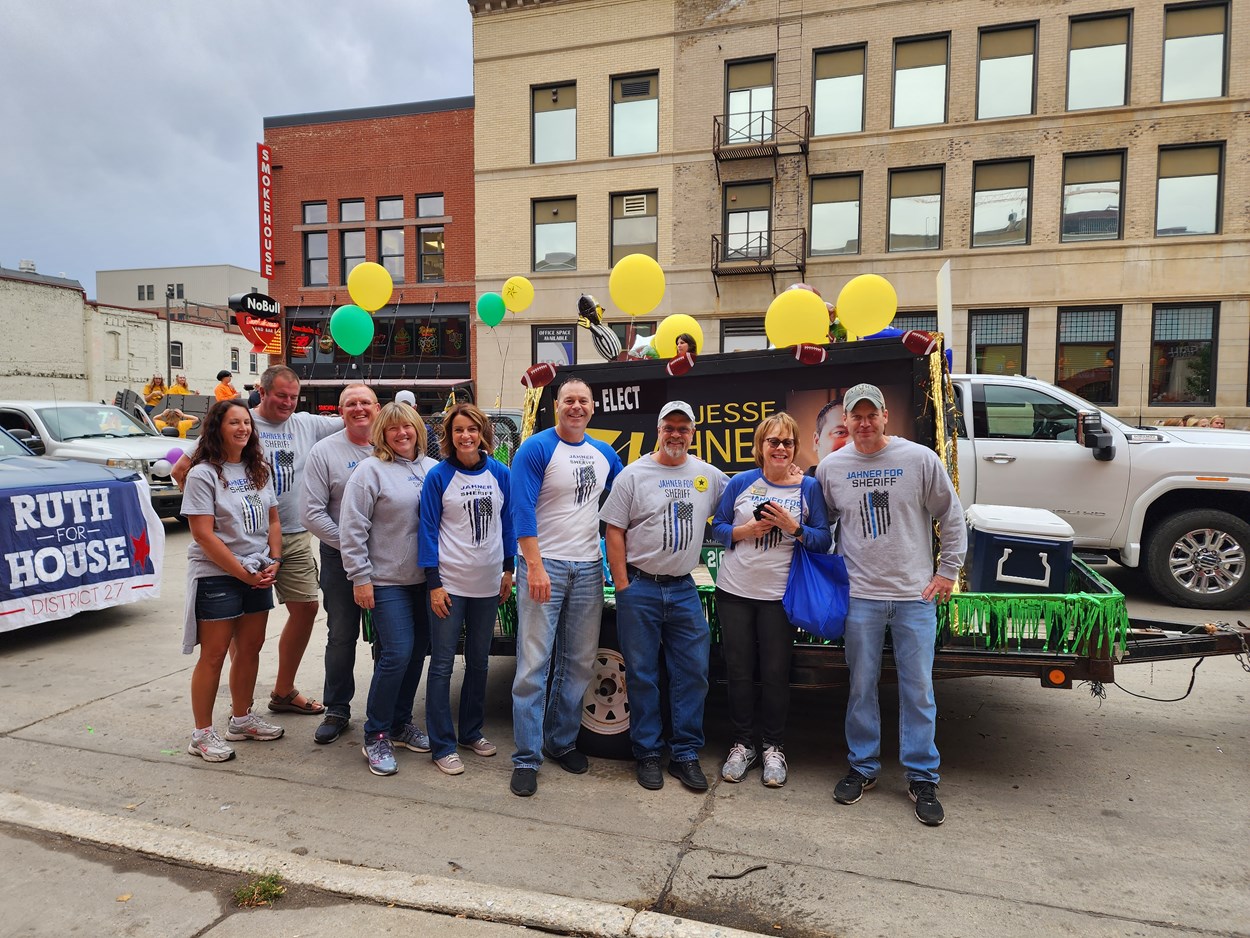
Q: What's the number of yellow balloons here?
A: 6